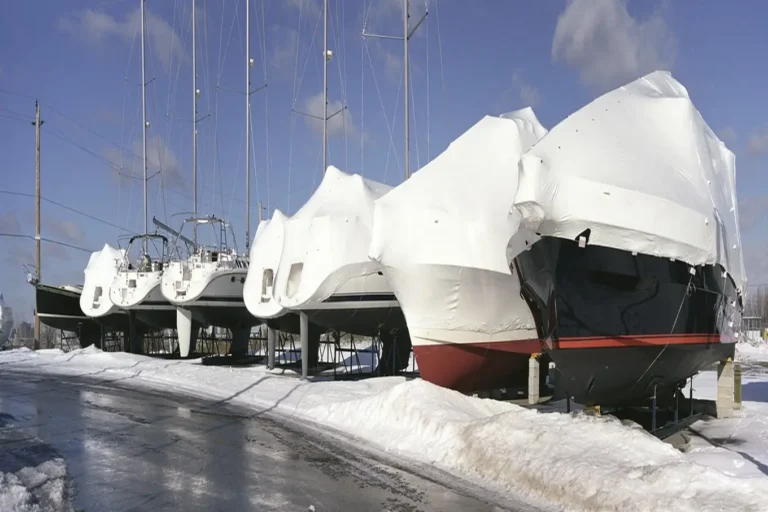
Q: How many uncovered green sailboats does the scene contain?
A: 1